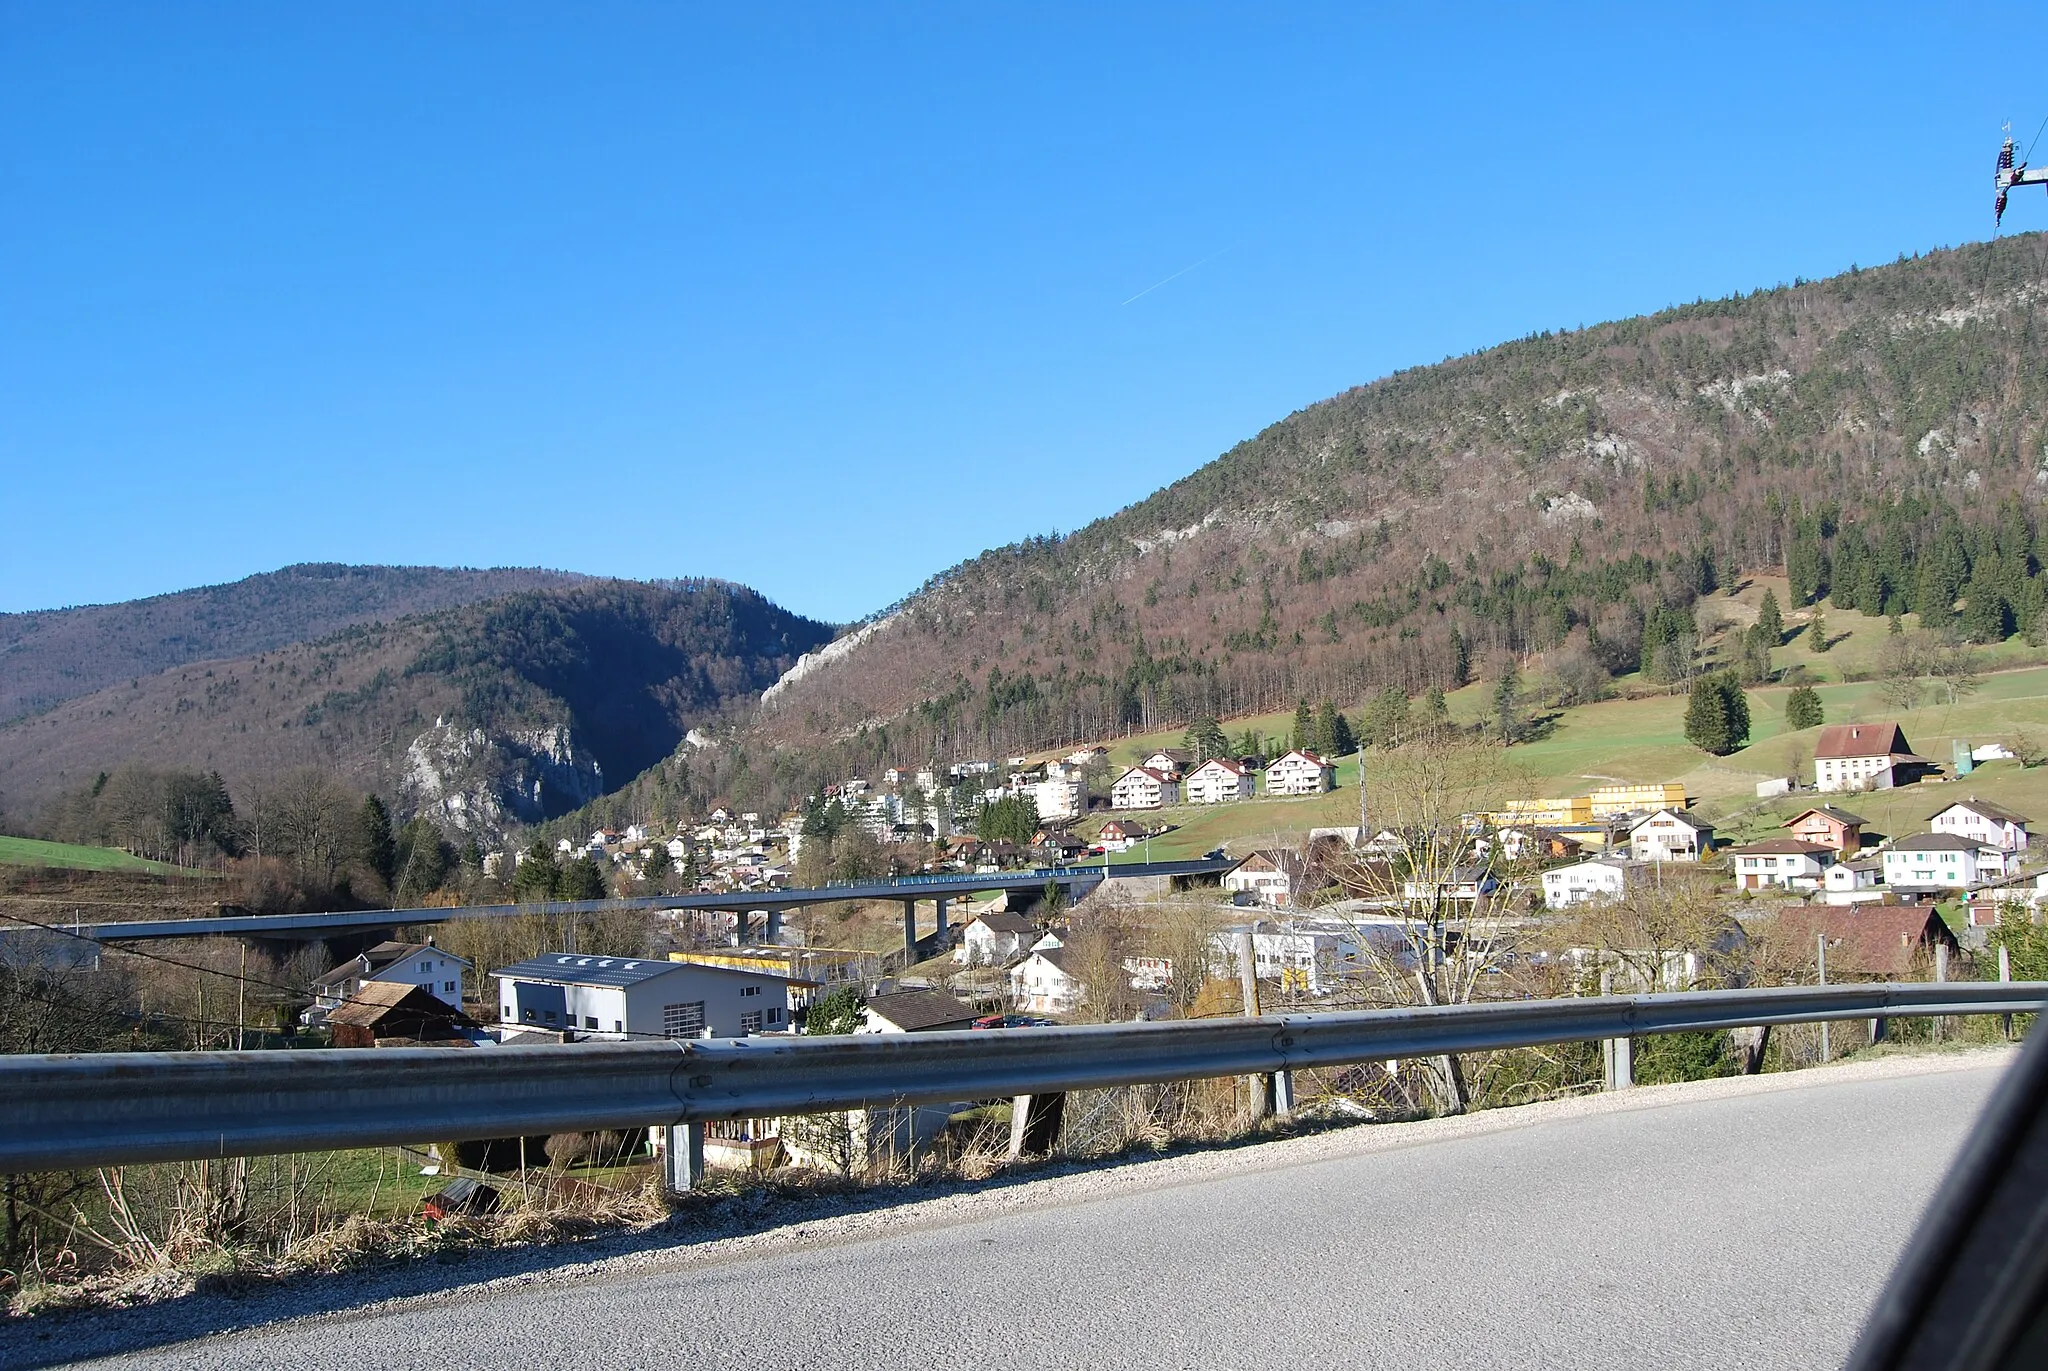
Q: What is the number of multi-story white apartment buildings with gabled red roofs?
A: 3